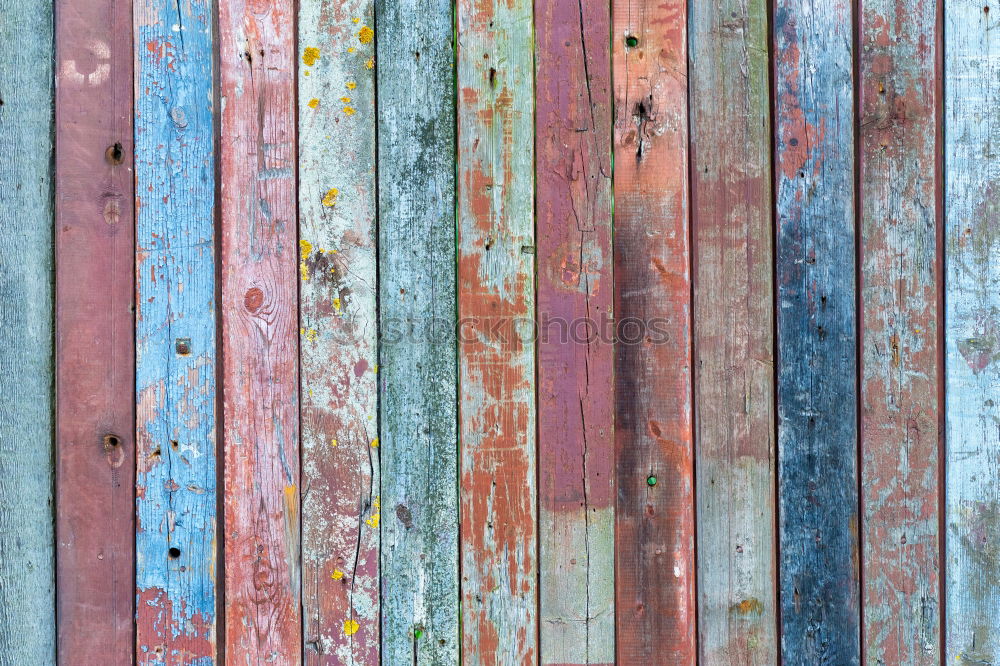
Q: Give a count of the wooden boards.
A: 13